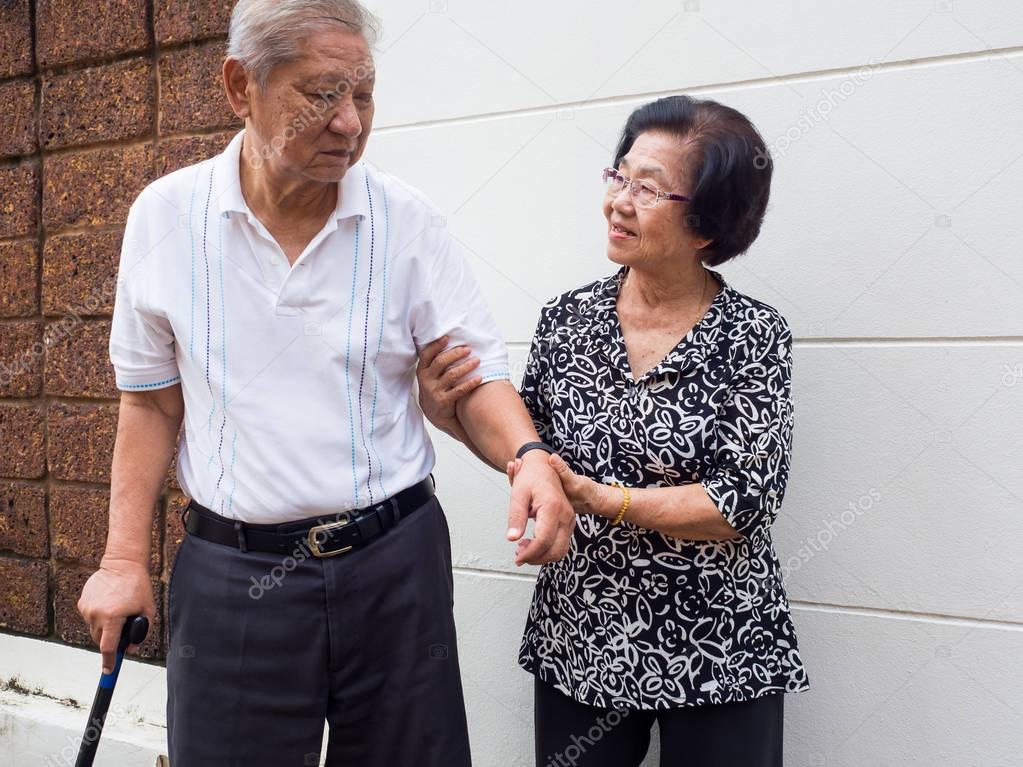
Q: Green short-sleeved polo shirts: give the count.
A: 0